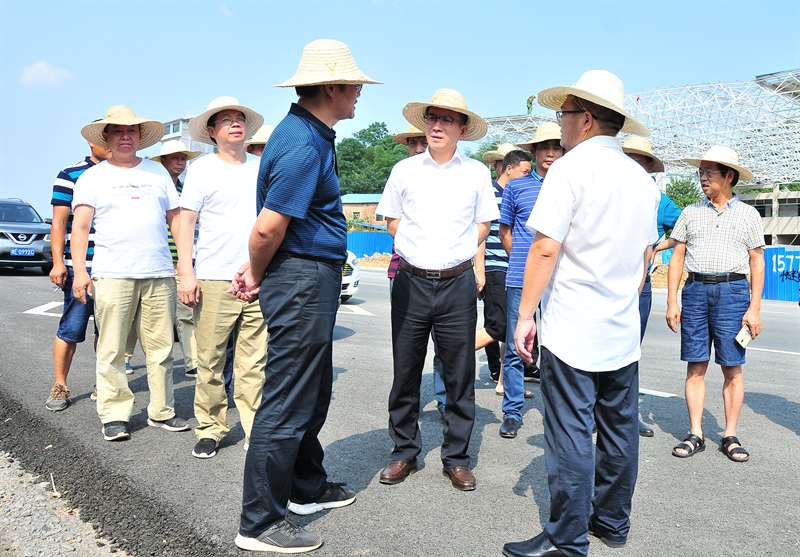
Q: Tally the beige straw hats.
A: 12